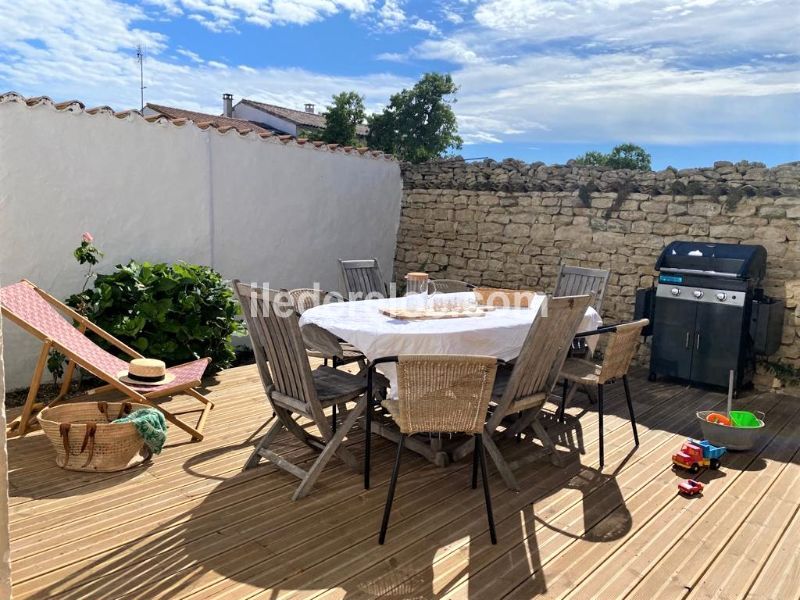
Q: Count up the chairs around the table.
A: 8